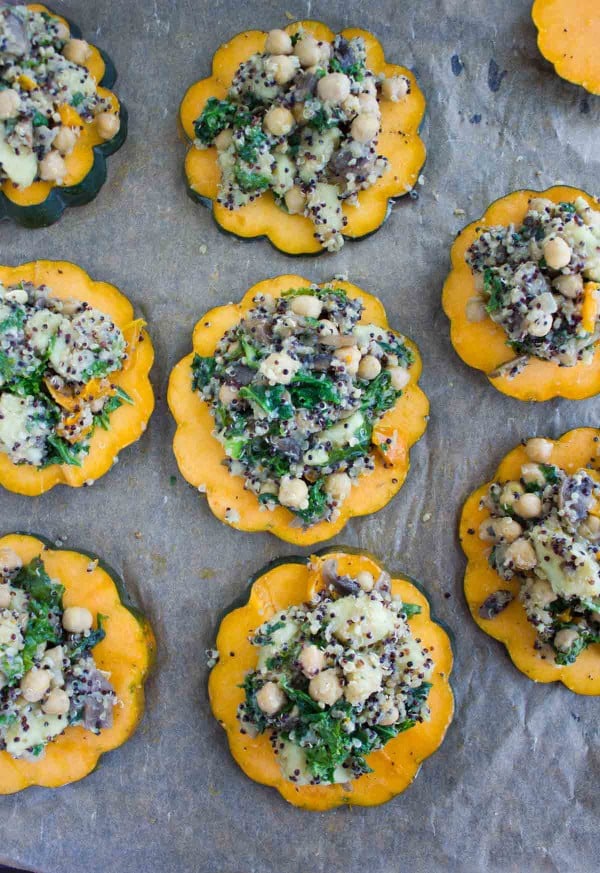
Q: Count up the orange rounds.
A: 9